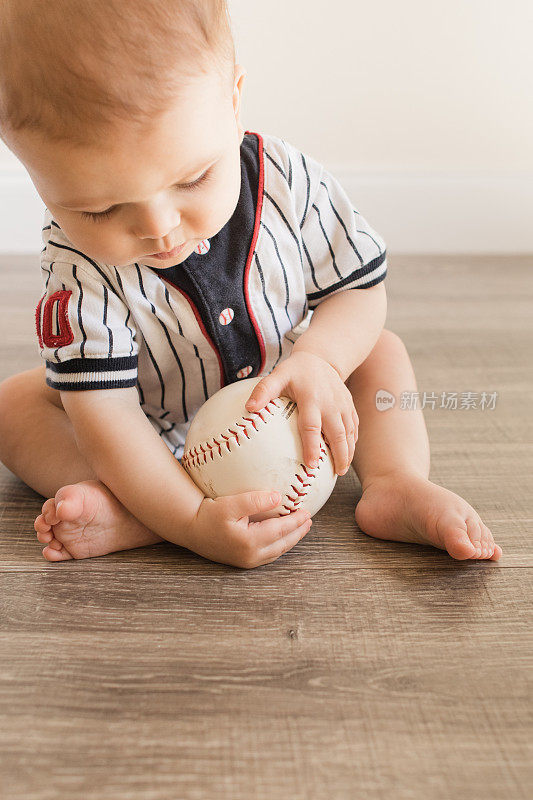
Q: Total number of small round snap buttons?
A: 3